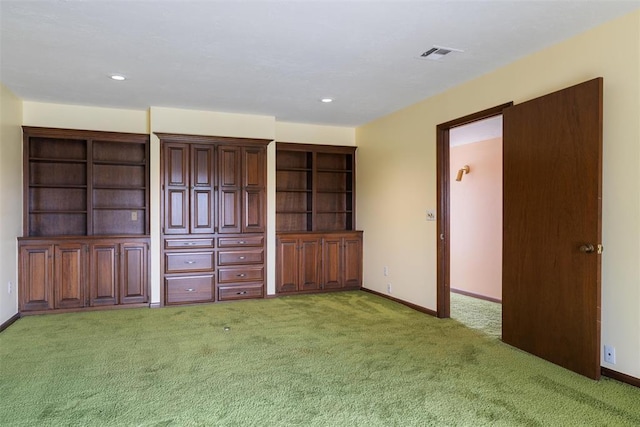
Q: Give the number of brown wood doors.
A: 13